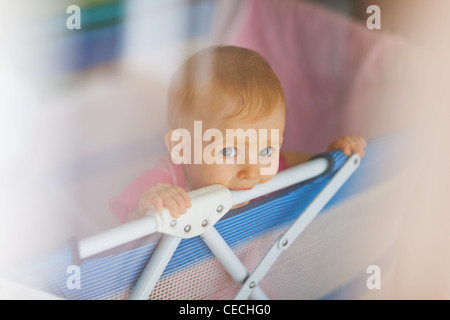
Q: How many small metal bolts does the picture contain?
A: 7